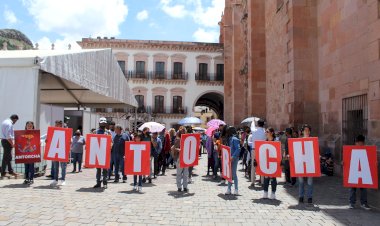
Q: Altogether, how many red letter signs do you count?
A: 8